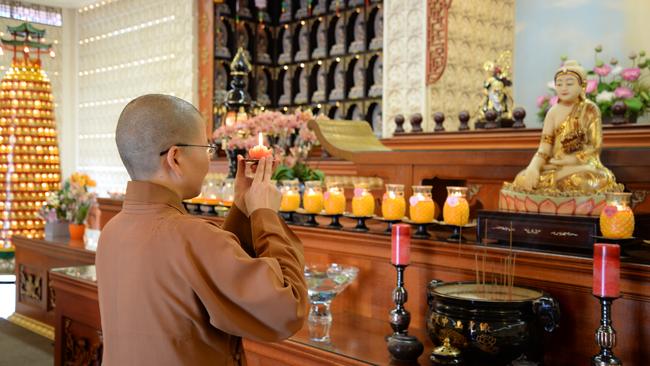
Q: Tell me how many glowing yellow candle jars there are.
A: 8